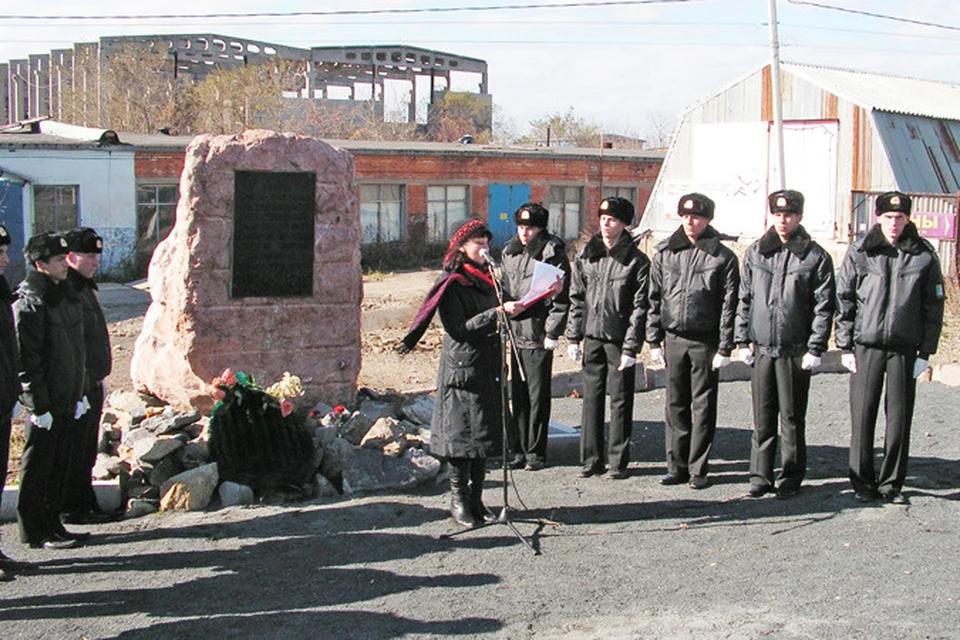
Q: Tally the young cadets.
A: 8